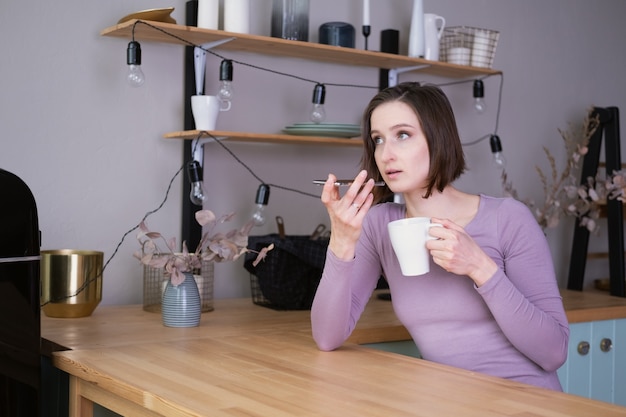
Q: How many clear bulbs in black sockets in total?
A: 7